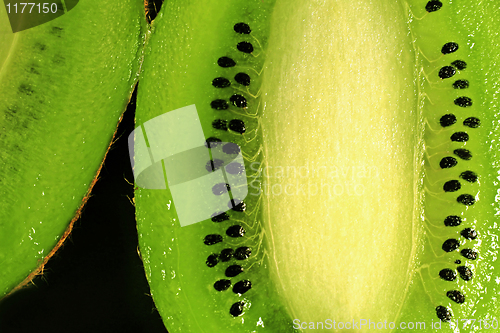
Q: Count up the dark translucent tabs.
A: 1